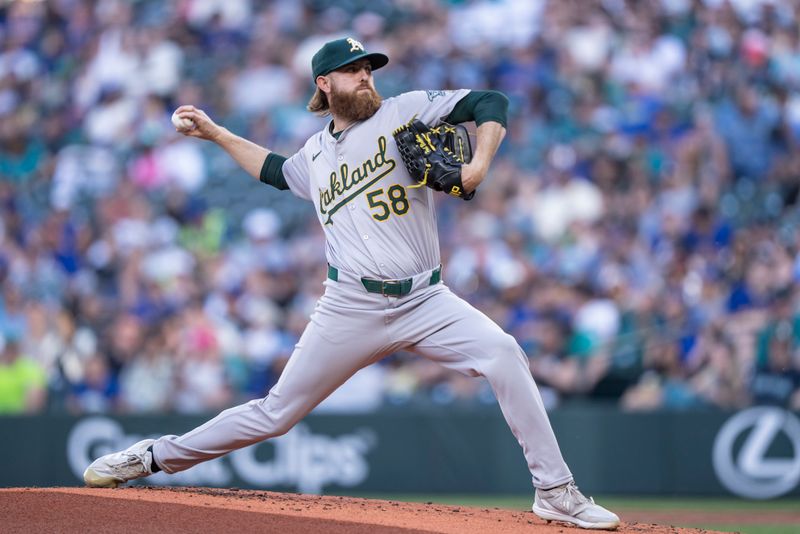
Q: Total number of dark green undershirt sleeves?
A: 2